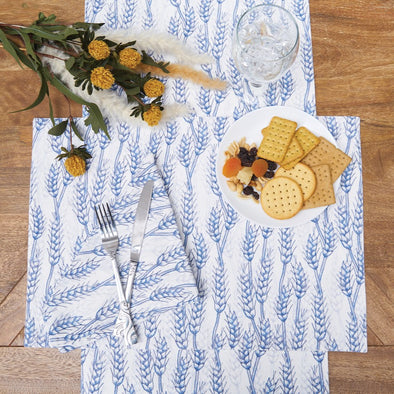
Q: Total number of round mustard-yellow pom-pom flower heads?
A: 6